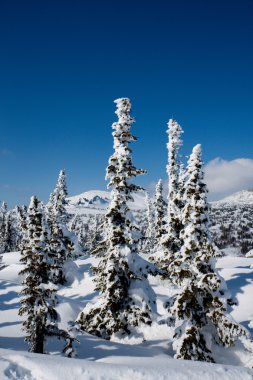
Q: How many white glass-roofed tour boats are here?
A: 0